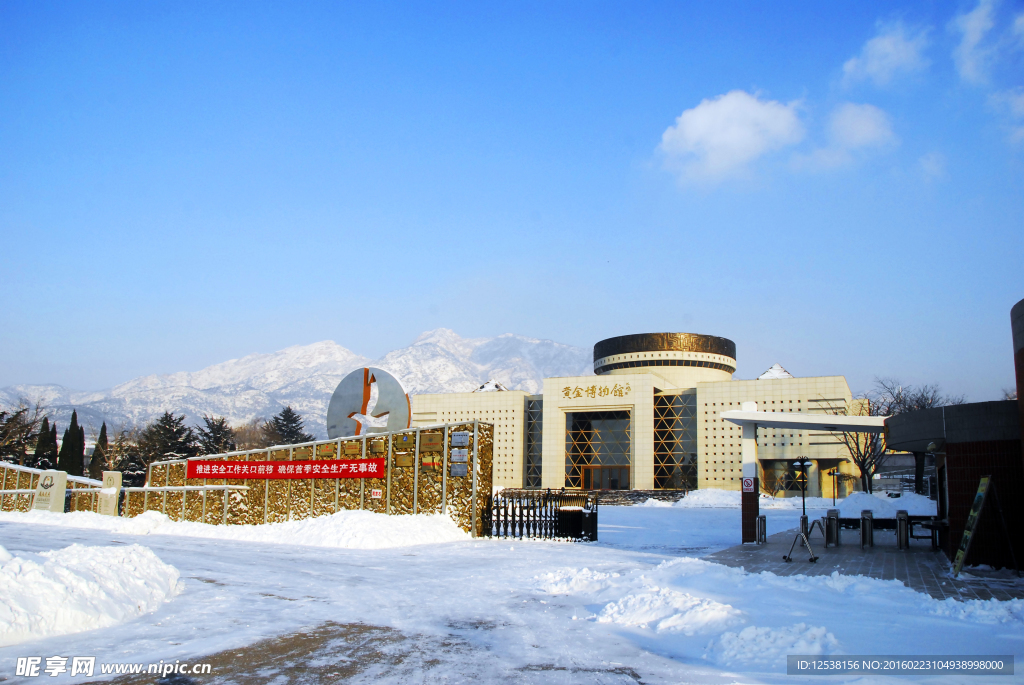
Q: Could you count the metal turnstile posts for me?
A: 5